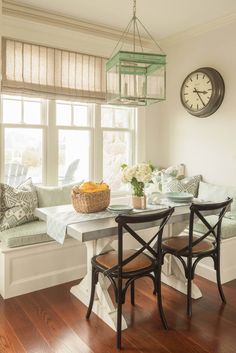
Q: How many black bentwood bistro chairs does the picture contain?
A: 2